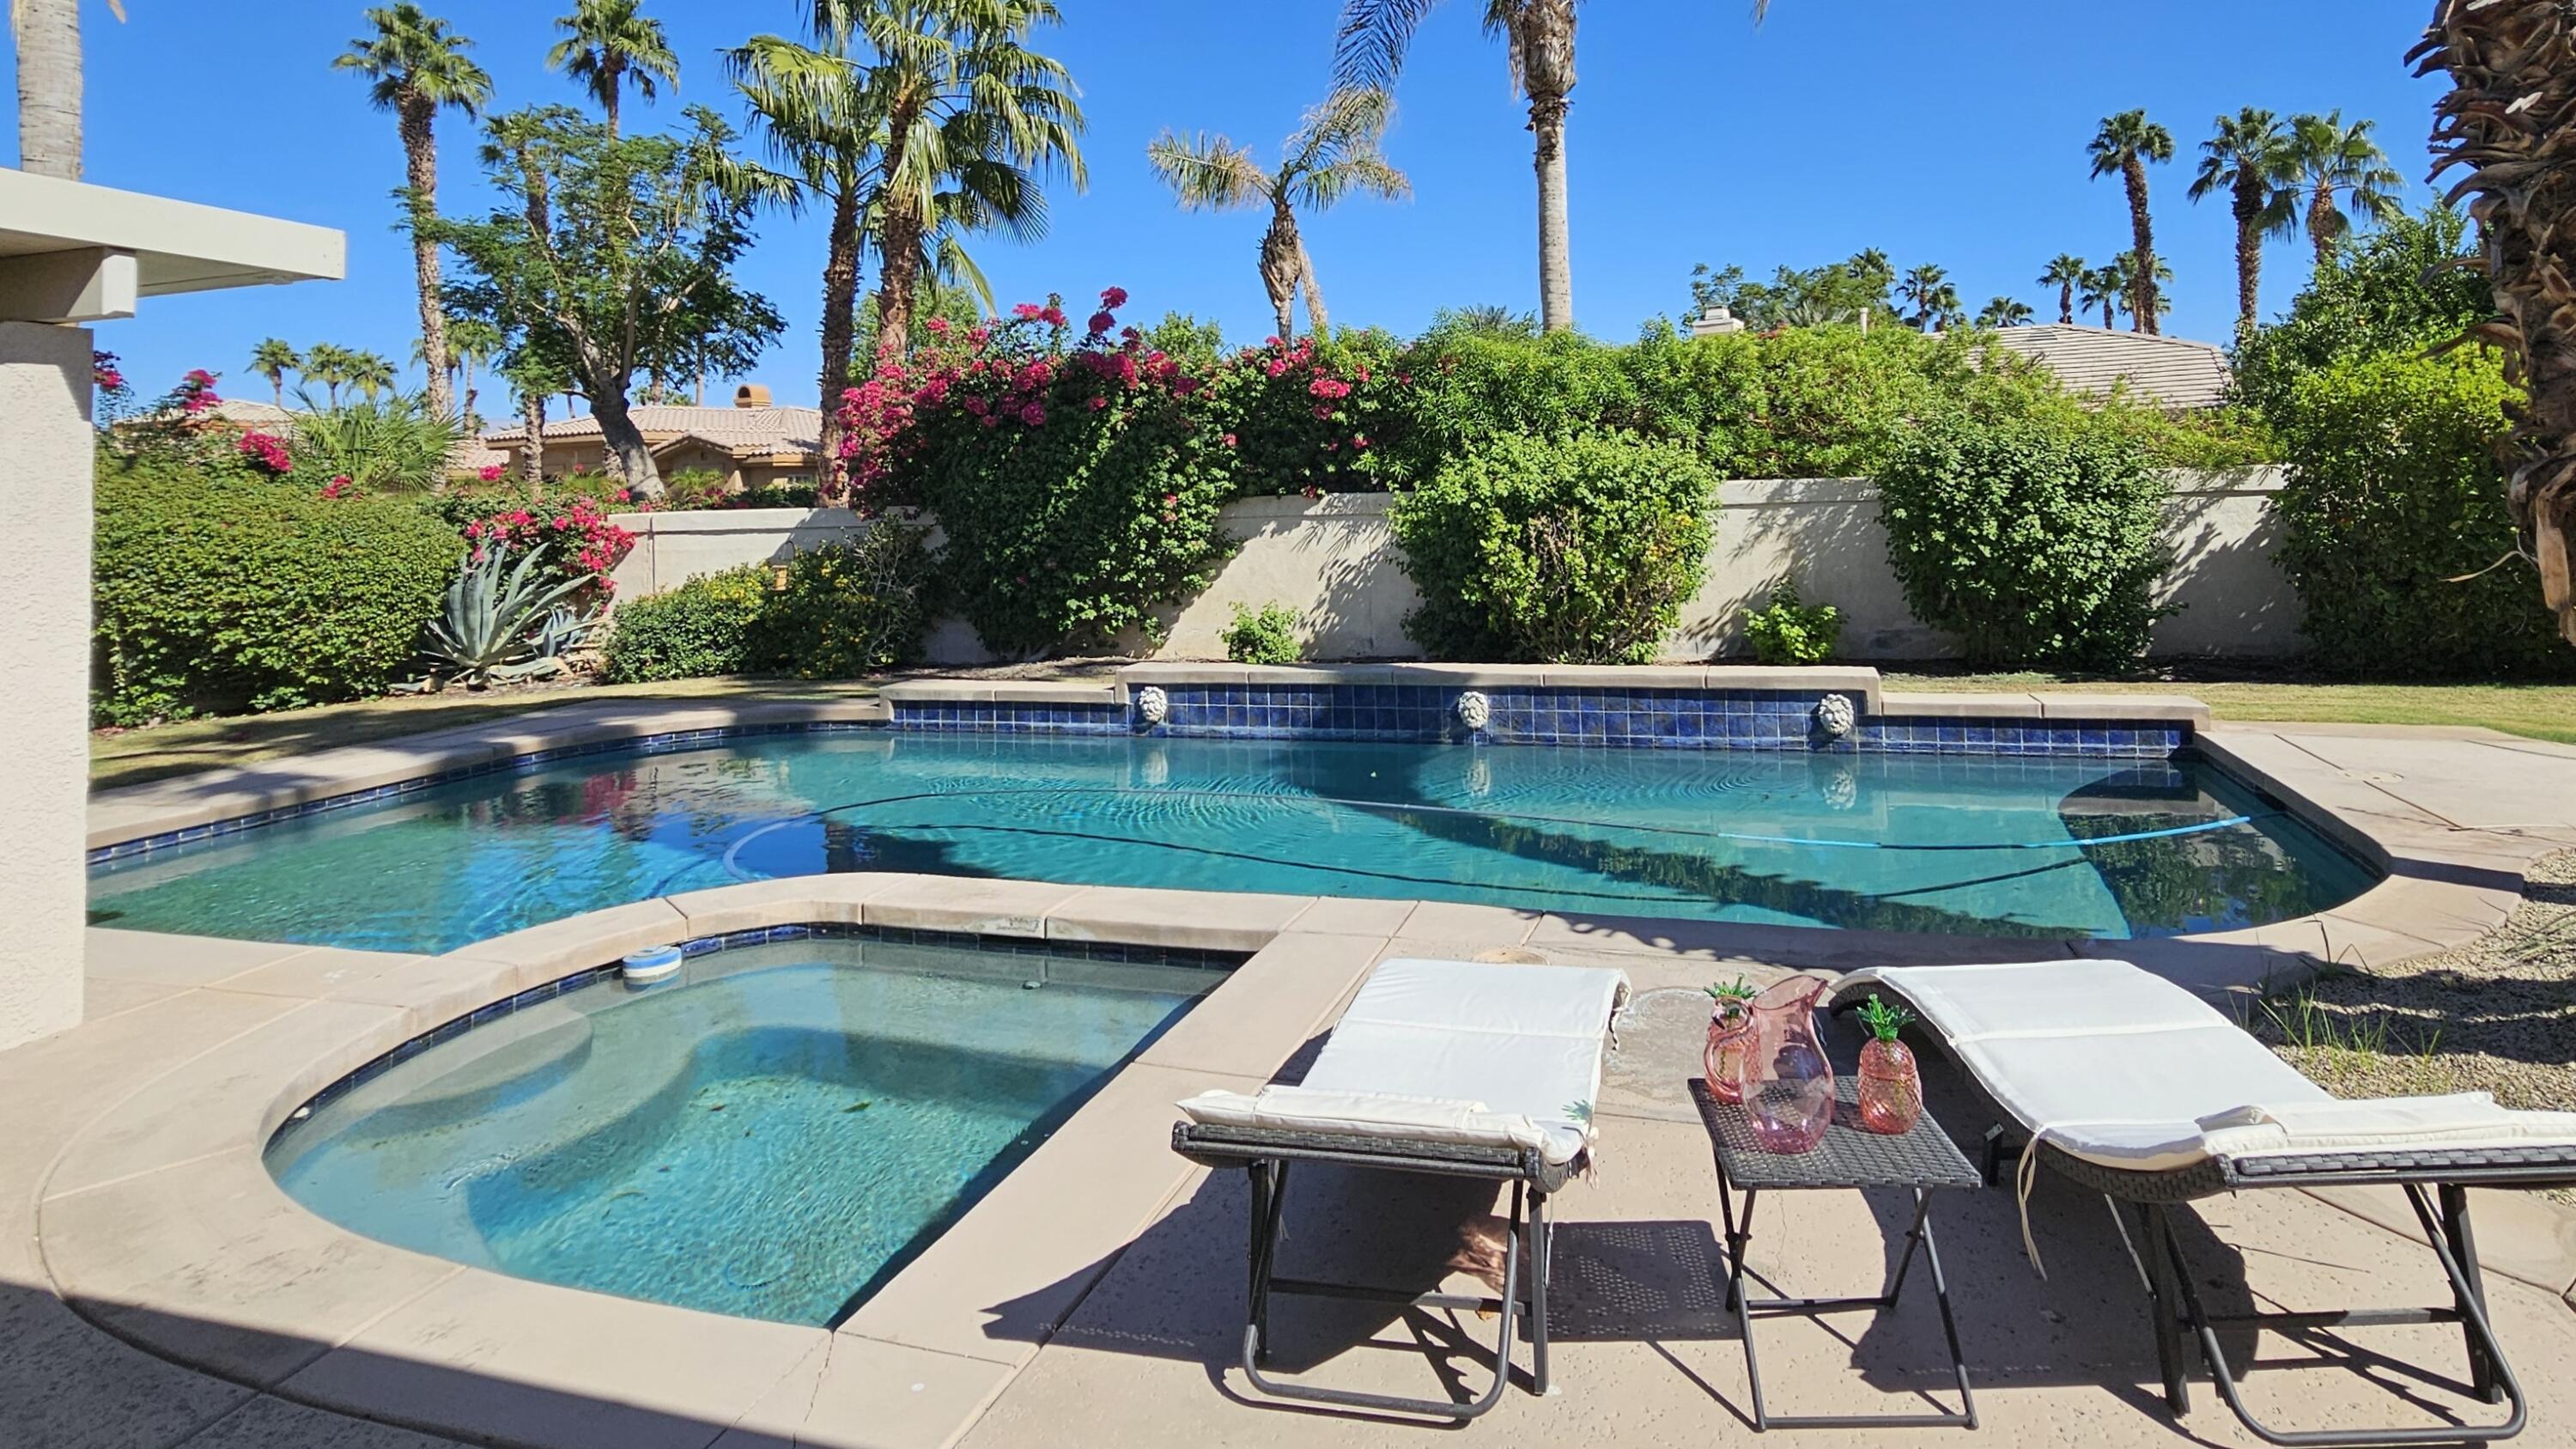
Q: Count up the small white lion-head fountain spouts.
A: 3